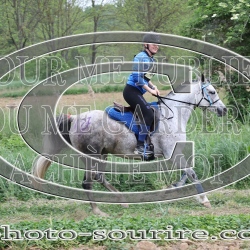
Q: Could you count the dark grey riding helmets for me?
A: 1